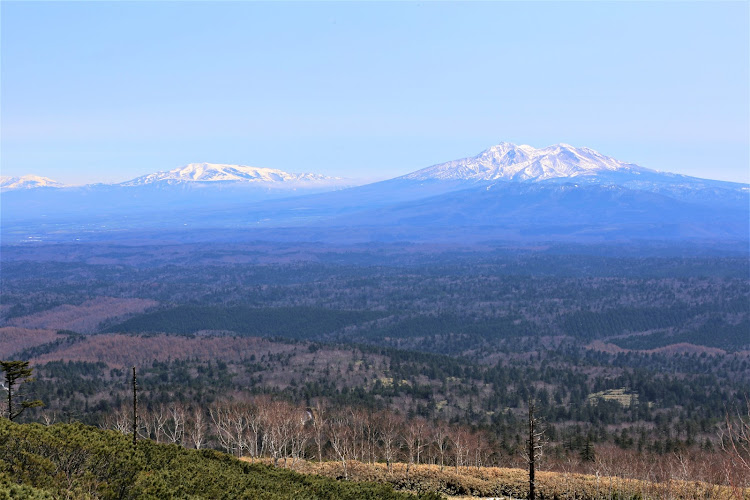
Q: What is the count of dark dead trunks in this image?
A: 2